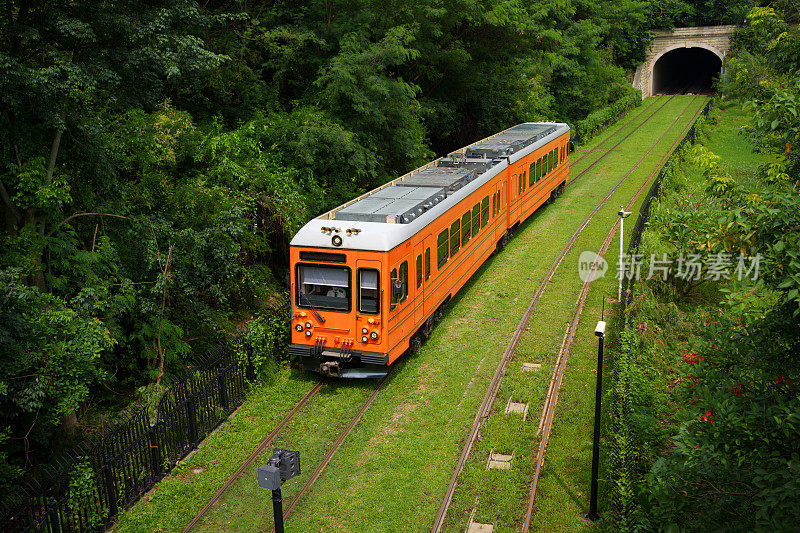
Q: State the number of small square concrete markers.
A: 4